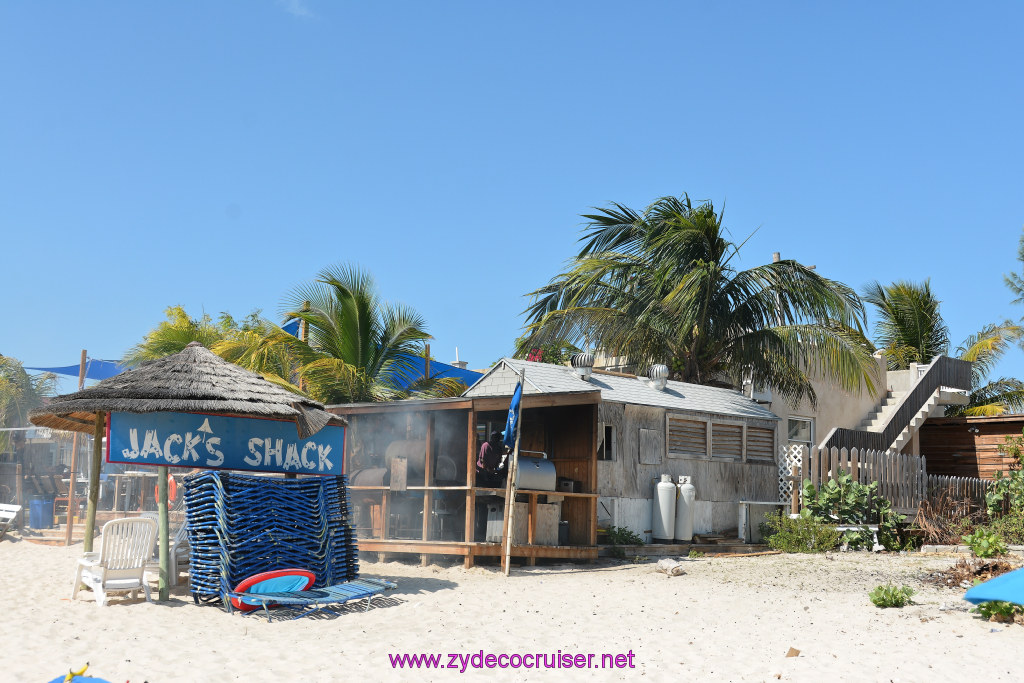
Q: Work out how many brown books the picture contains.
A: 0